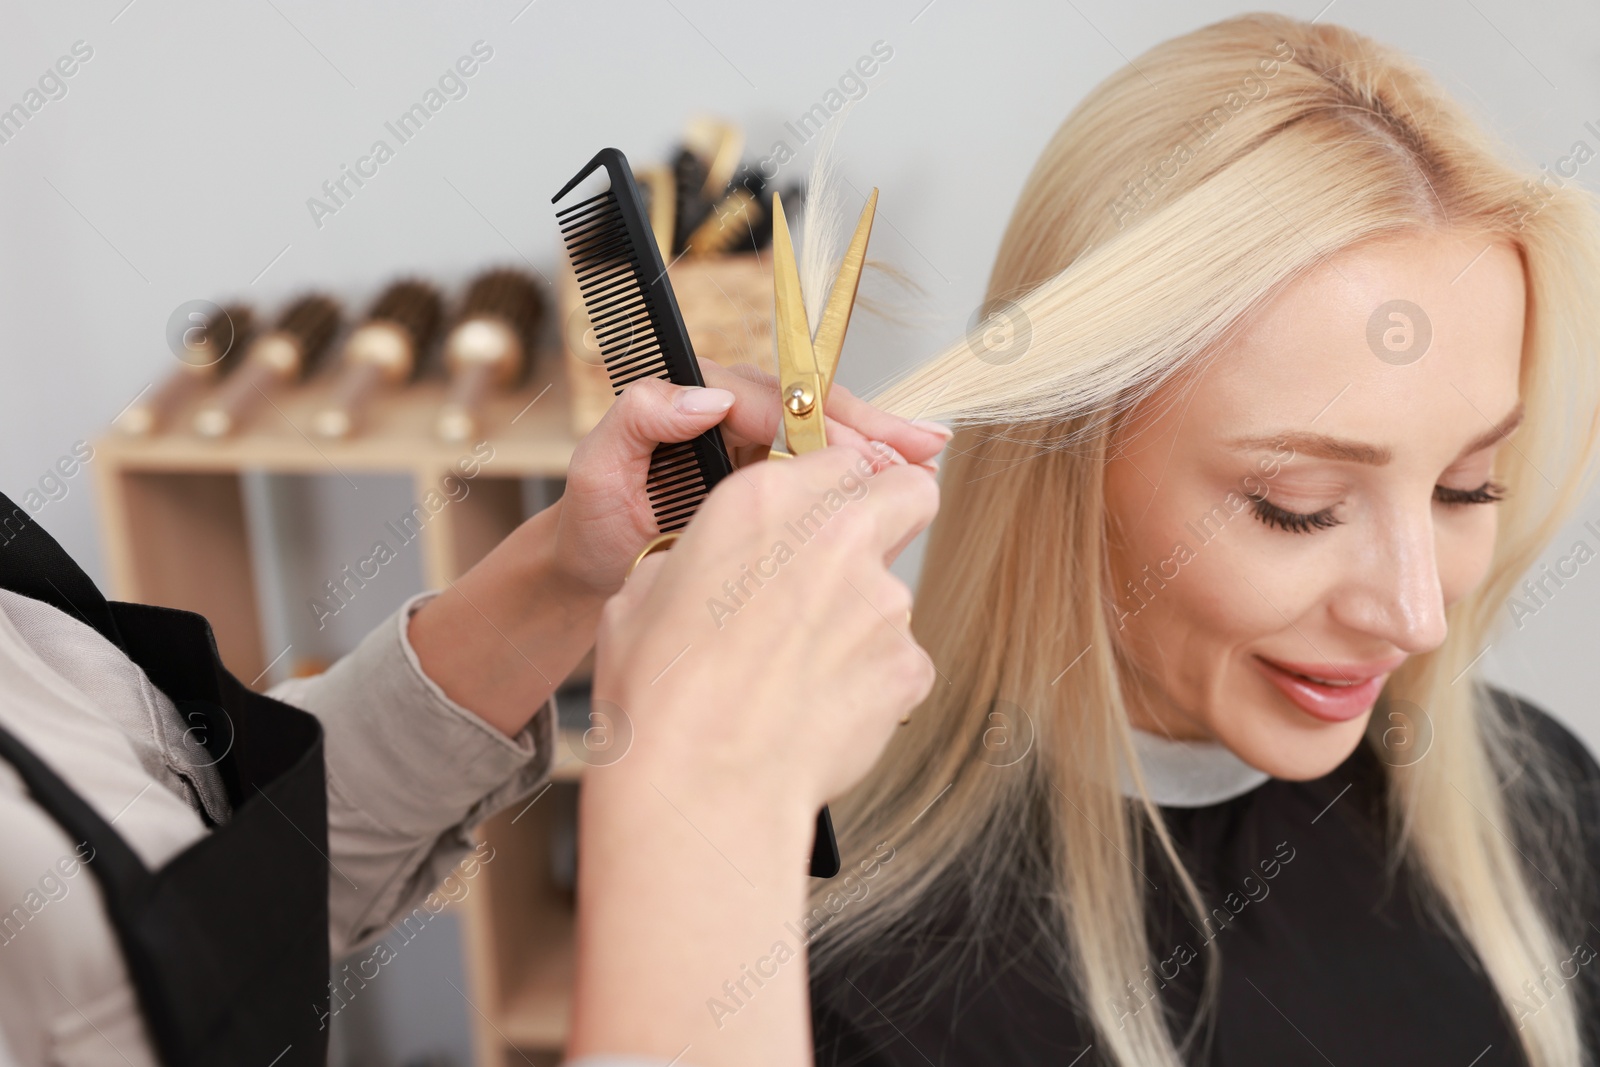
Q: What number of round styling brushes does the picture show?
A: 4